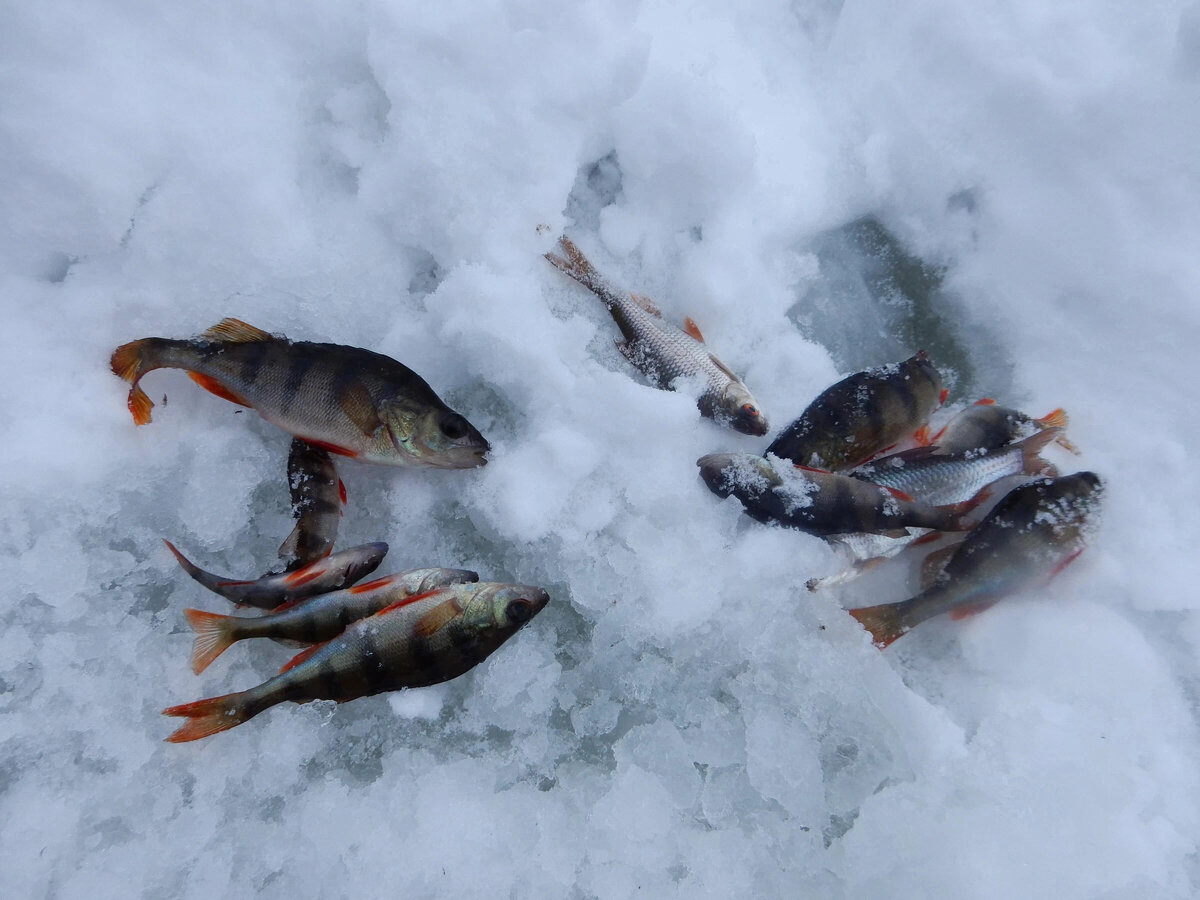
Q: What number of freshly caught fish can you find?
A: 11